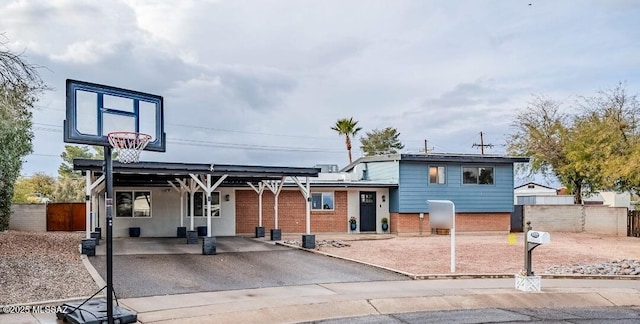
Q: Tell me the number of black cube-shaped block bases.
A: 9